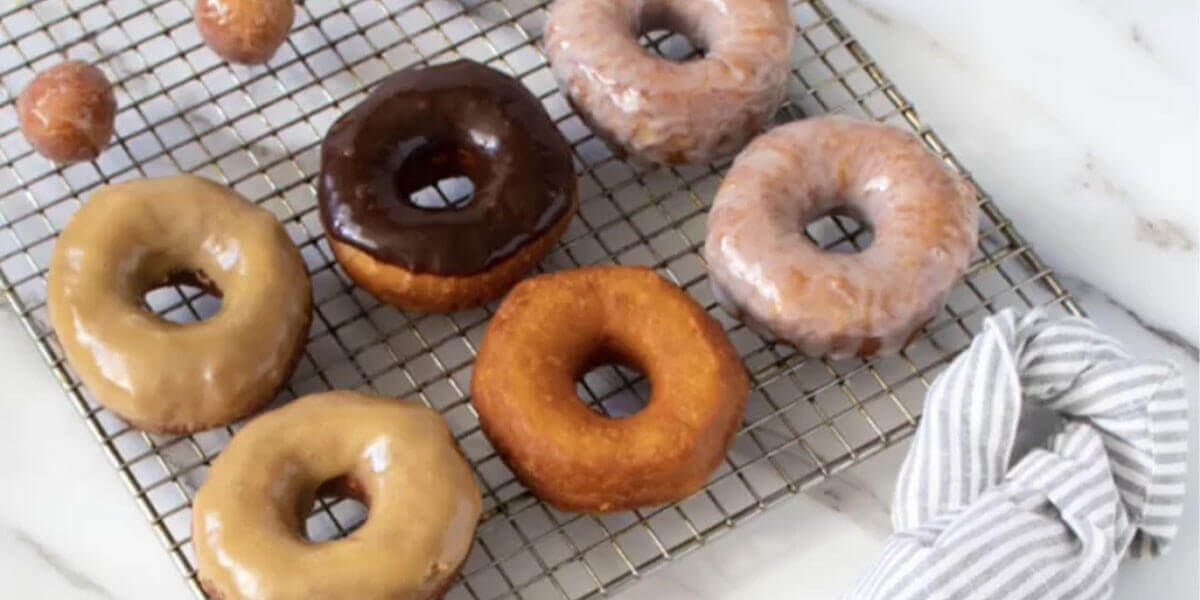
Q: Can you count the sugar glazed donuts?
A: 2